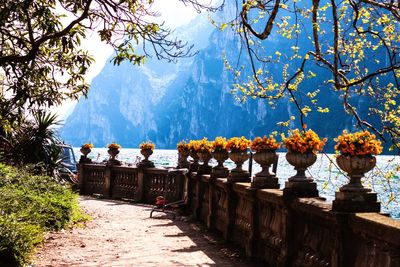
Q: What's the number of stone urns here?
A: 11